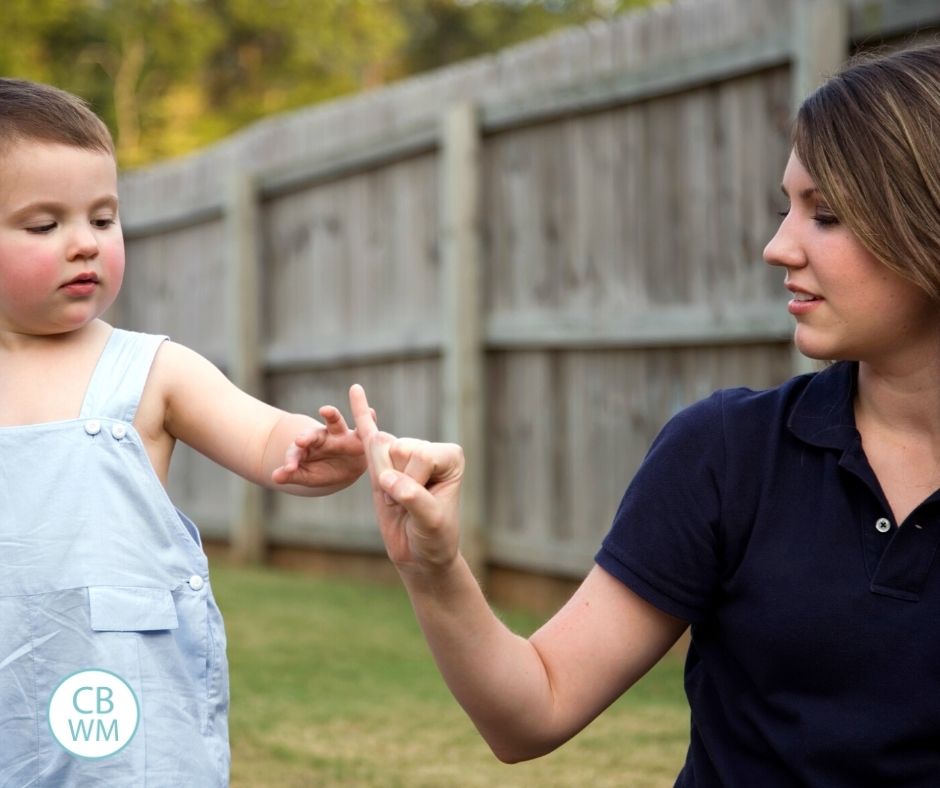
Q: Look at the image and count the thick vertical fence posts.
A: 3